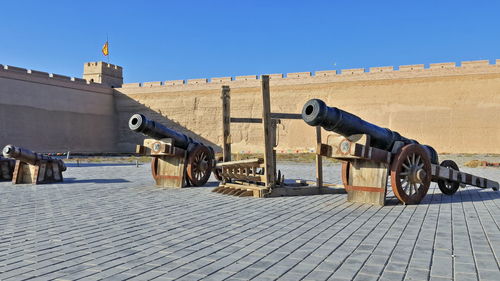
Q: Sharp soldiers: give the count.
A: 0